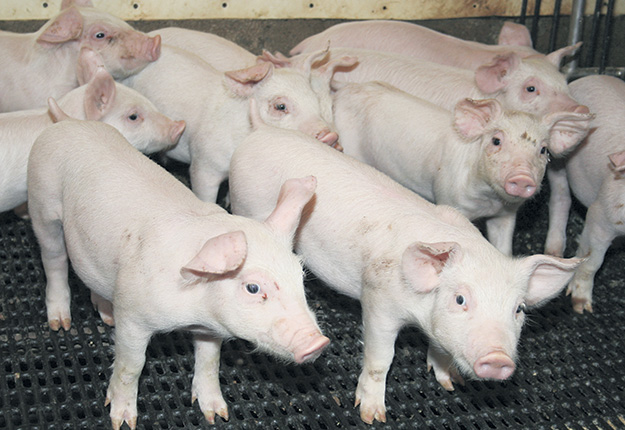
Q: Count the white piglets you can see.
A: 10